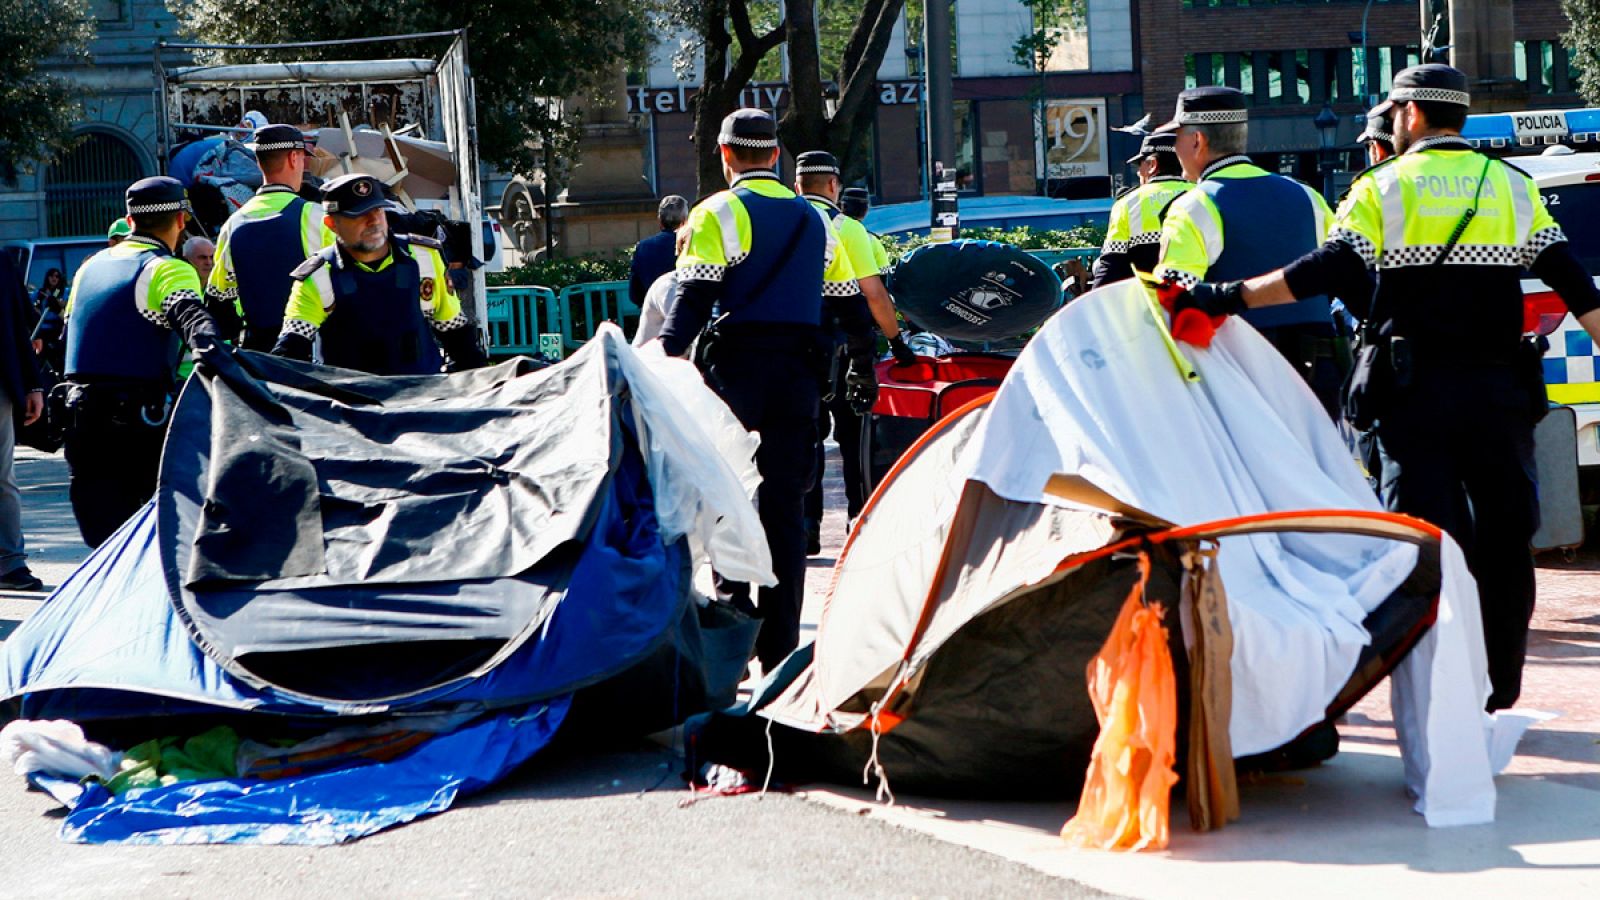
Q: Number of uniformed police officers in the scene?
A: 10